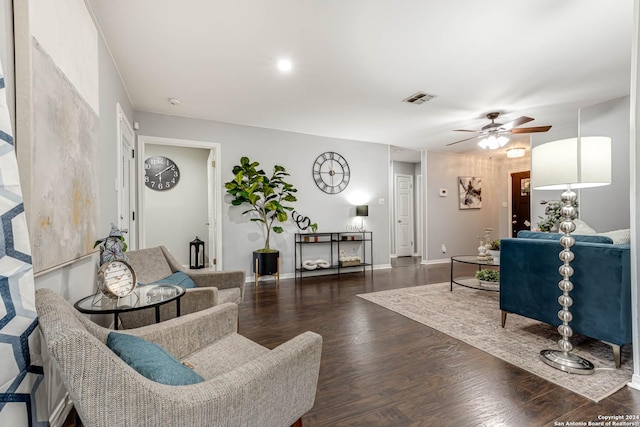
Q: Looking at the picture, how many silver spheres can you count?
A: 11